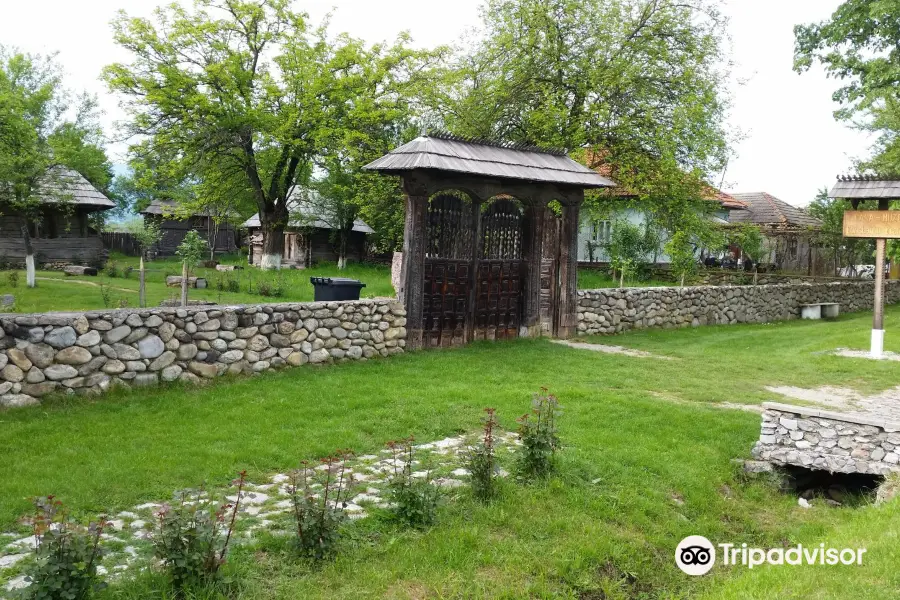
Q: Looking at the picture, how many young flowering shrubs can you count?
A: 6